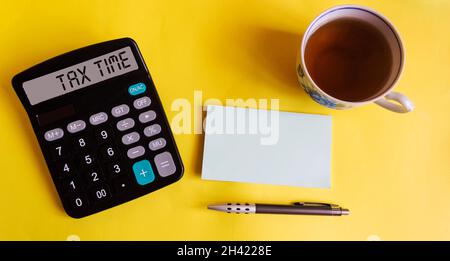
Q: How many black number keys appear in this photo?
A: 11